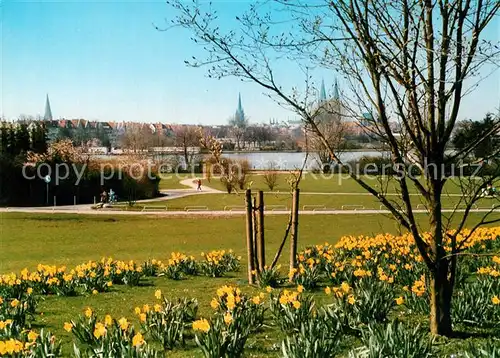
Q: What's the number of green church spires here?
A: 4